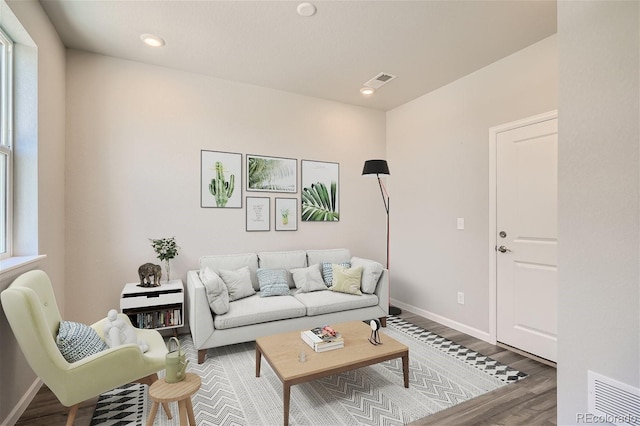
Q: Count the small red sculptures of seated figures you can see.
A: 0